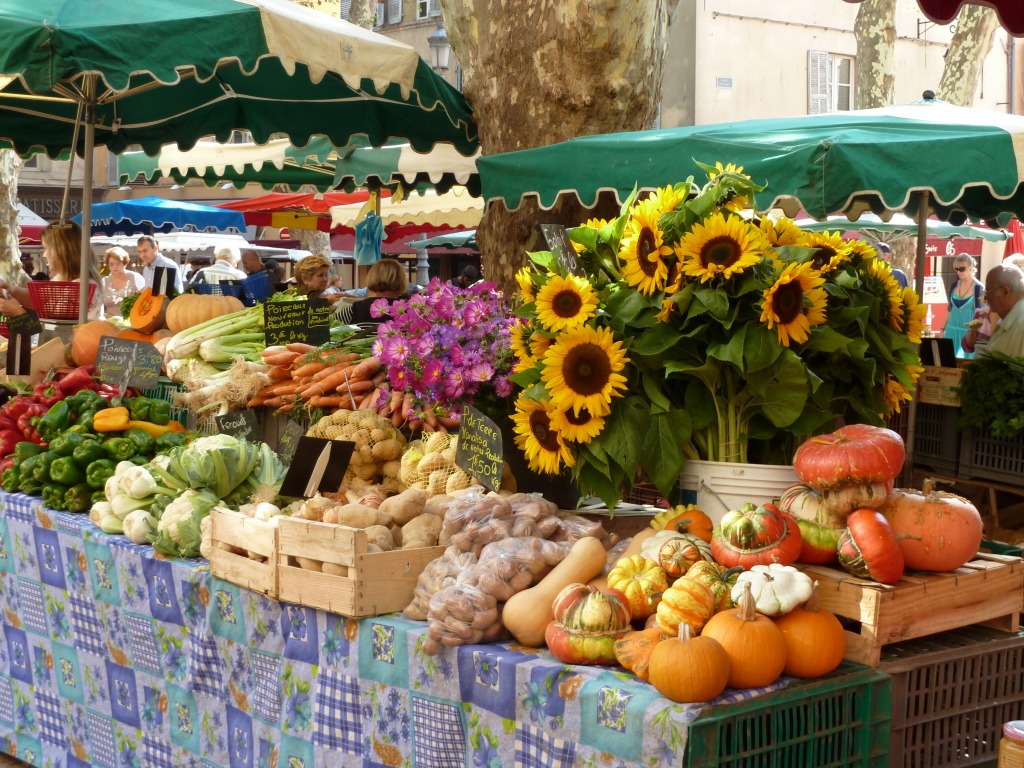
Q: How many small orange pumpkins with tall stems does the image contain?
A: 3